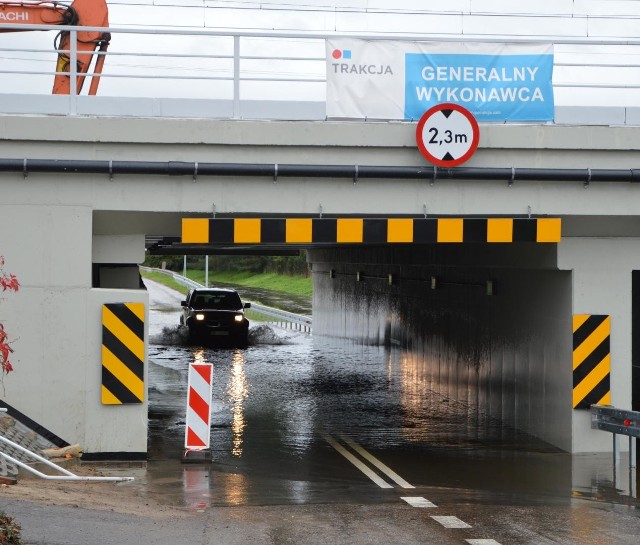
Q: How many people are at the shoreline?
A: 0